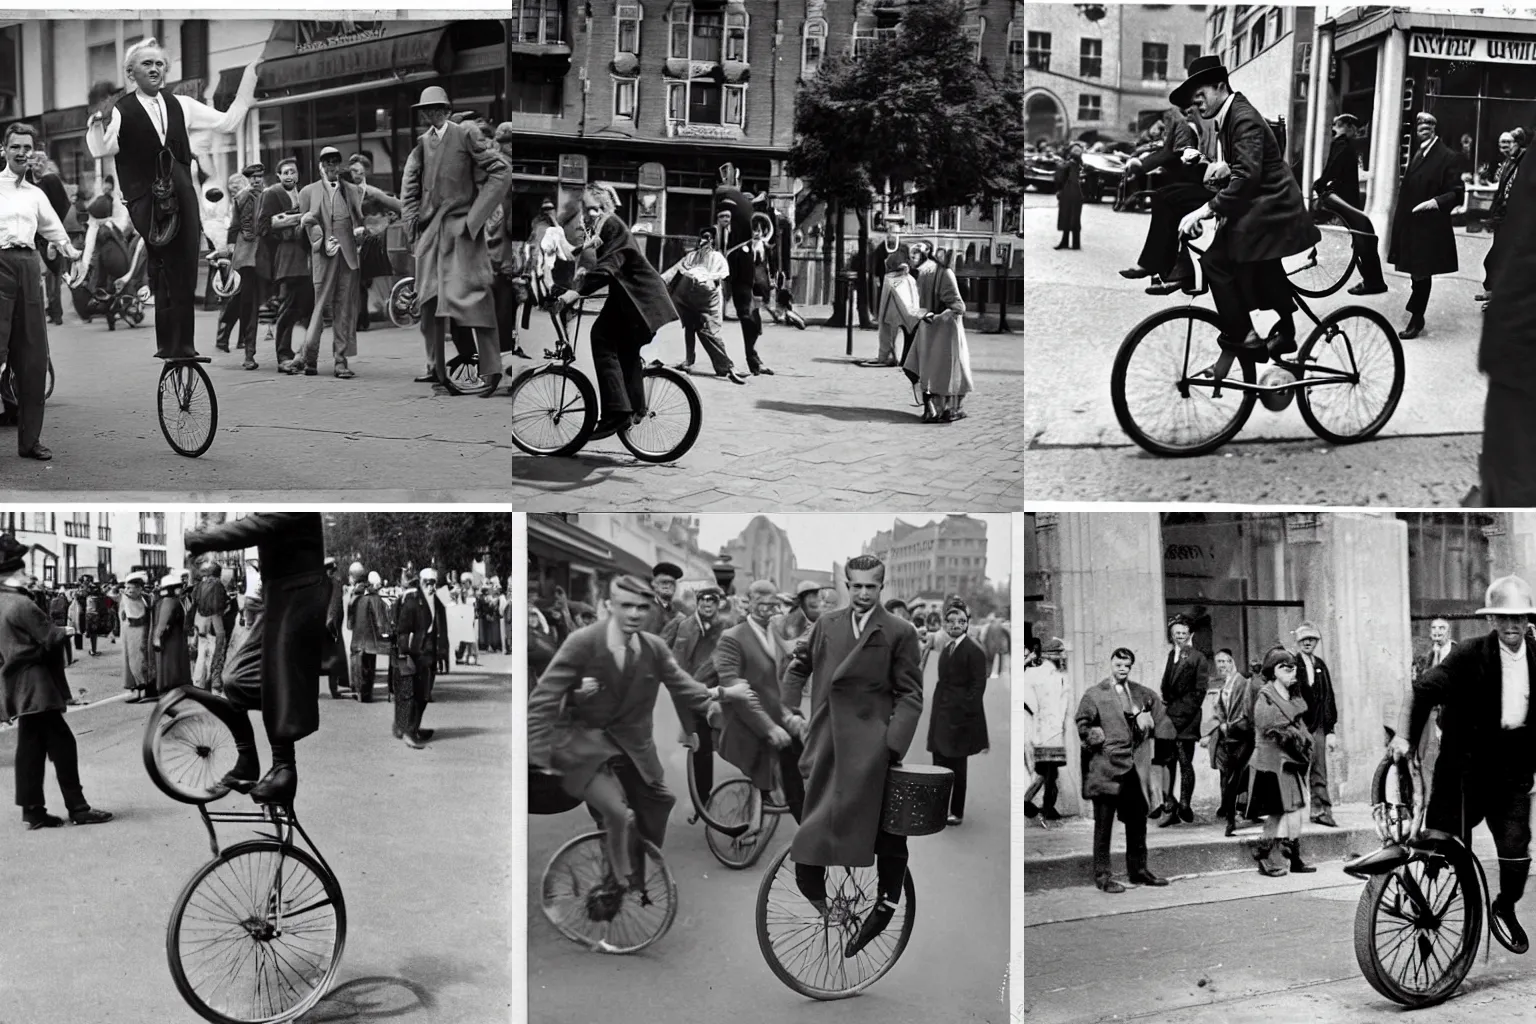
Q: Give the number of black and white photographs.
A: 6